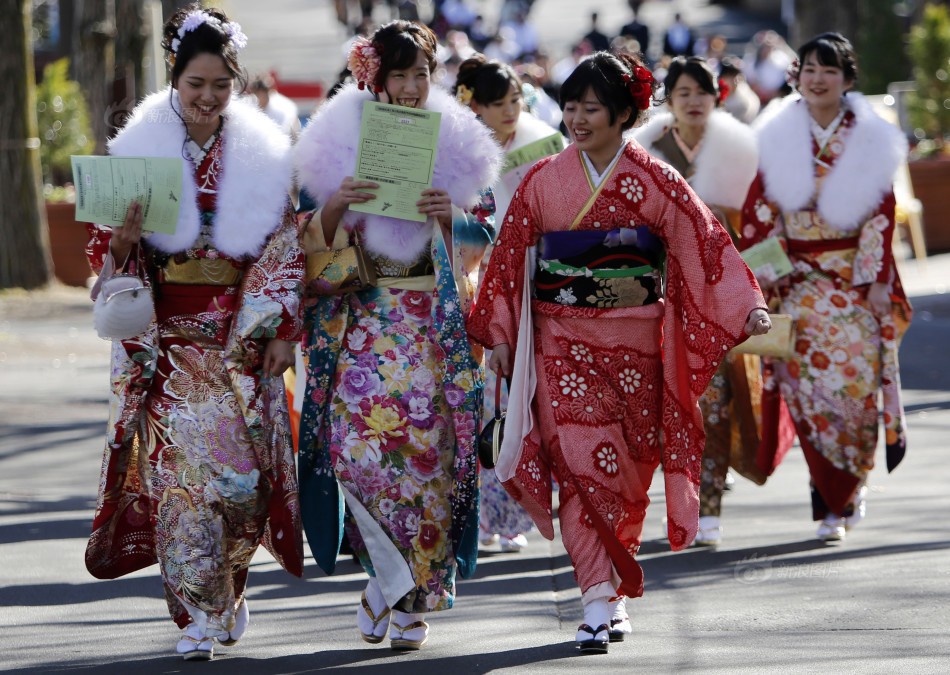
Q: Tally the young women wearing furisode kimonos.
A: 6